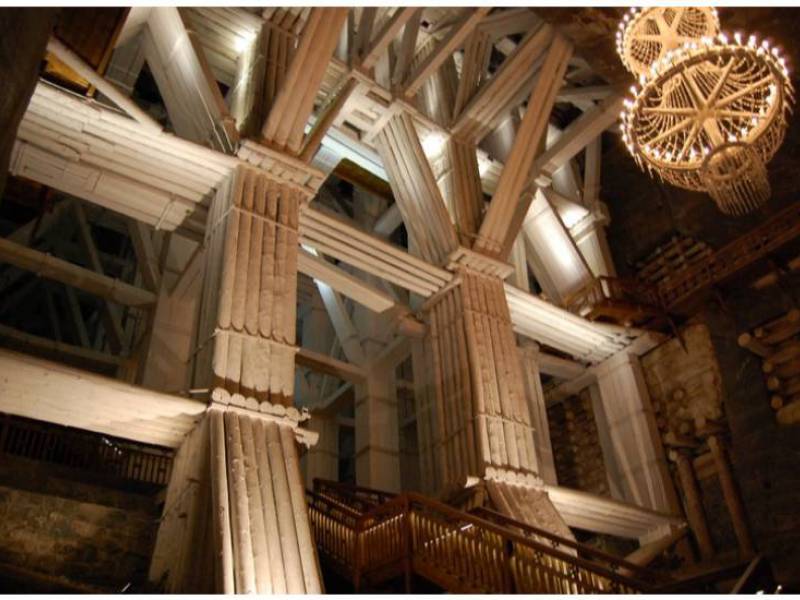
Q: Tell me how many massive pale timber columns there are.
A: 2